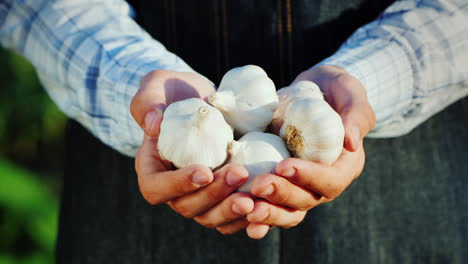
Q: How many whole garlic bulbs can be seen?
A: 5